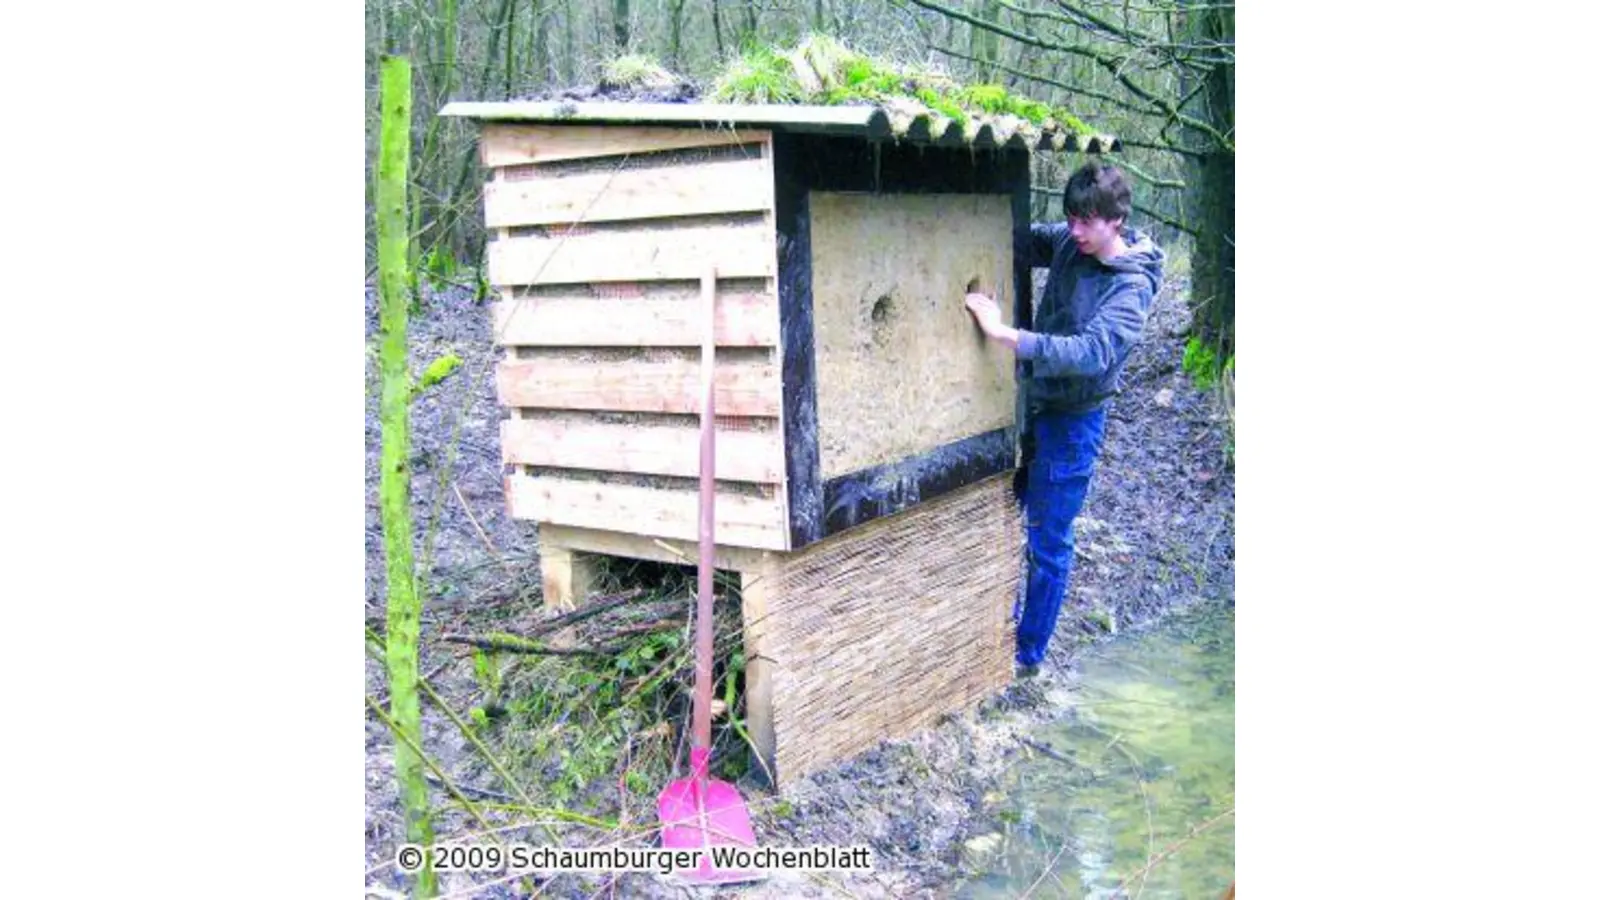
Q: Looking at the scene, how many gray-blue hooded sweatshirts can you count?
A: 1